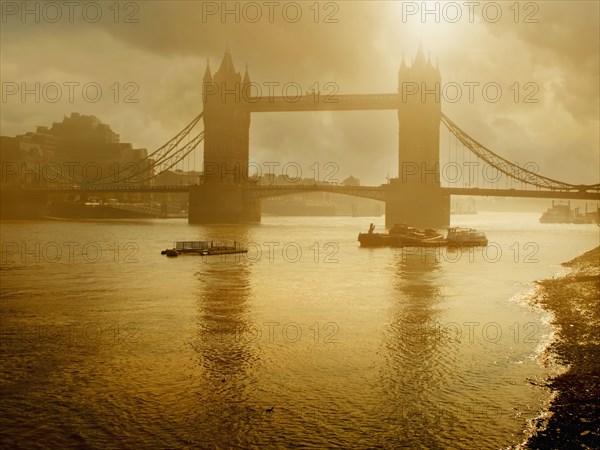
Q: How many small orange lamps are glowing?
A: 0